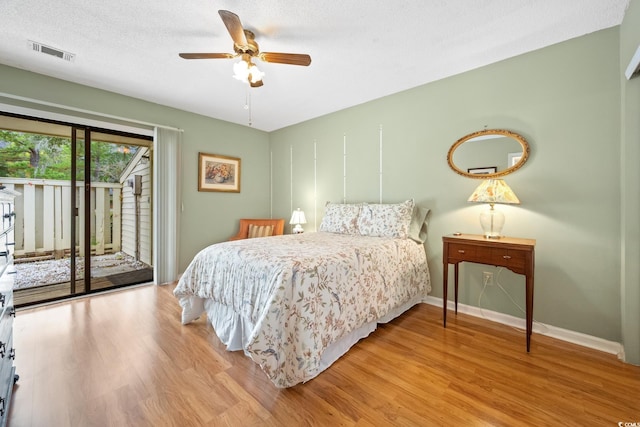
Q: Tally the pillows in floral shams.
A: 2